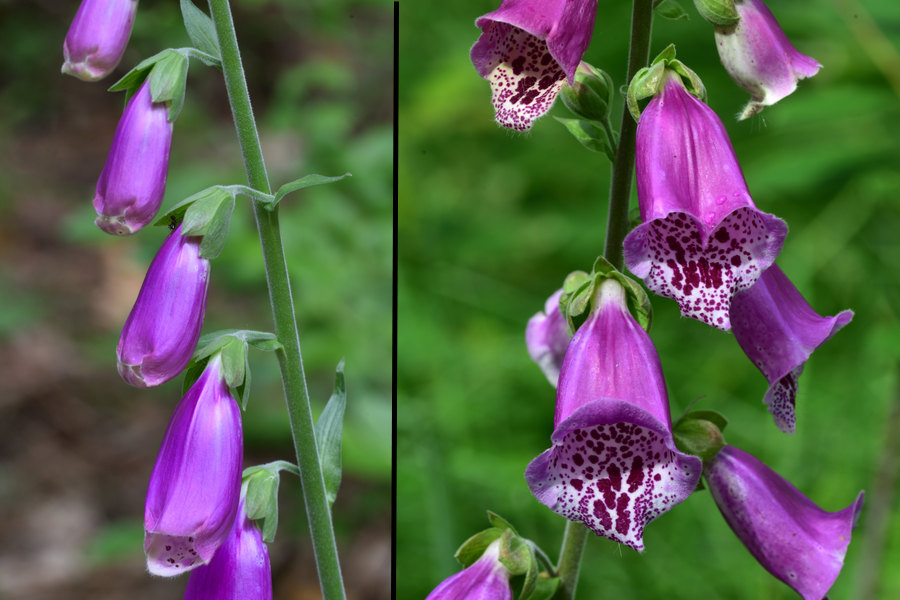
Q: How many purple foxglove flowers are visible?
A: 13